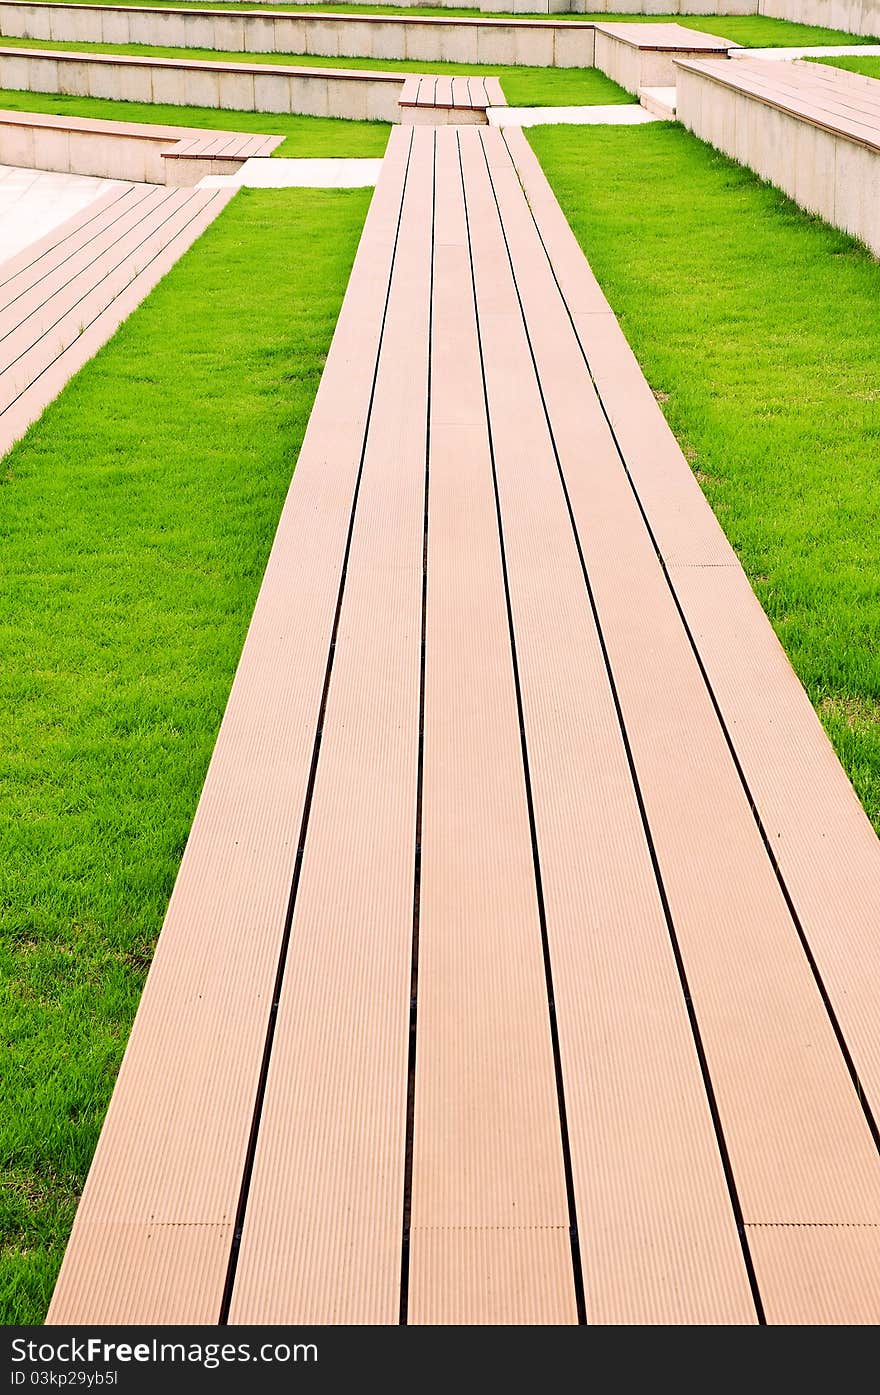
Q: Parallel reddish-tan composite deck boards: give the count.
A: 6